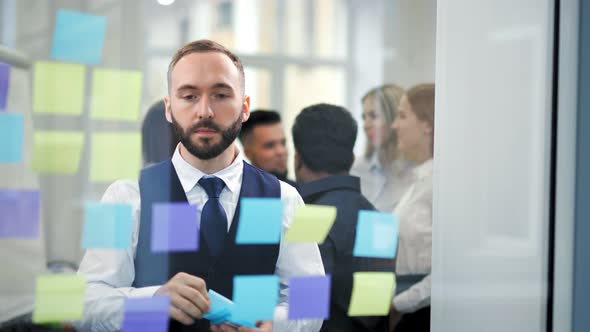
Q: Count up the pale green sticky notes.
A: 7